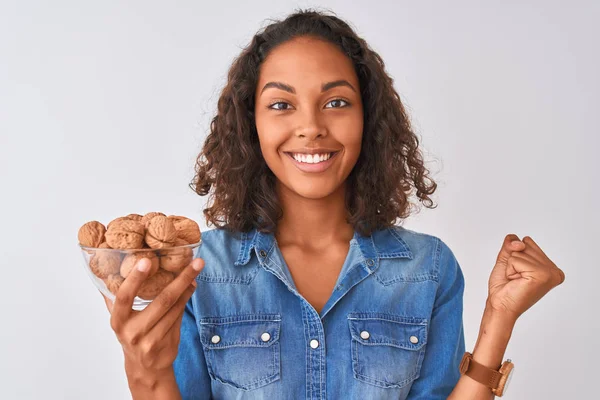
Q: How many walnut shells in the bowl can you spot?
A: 11